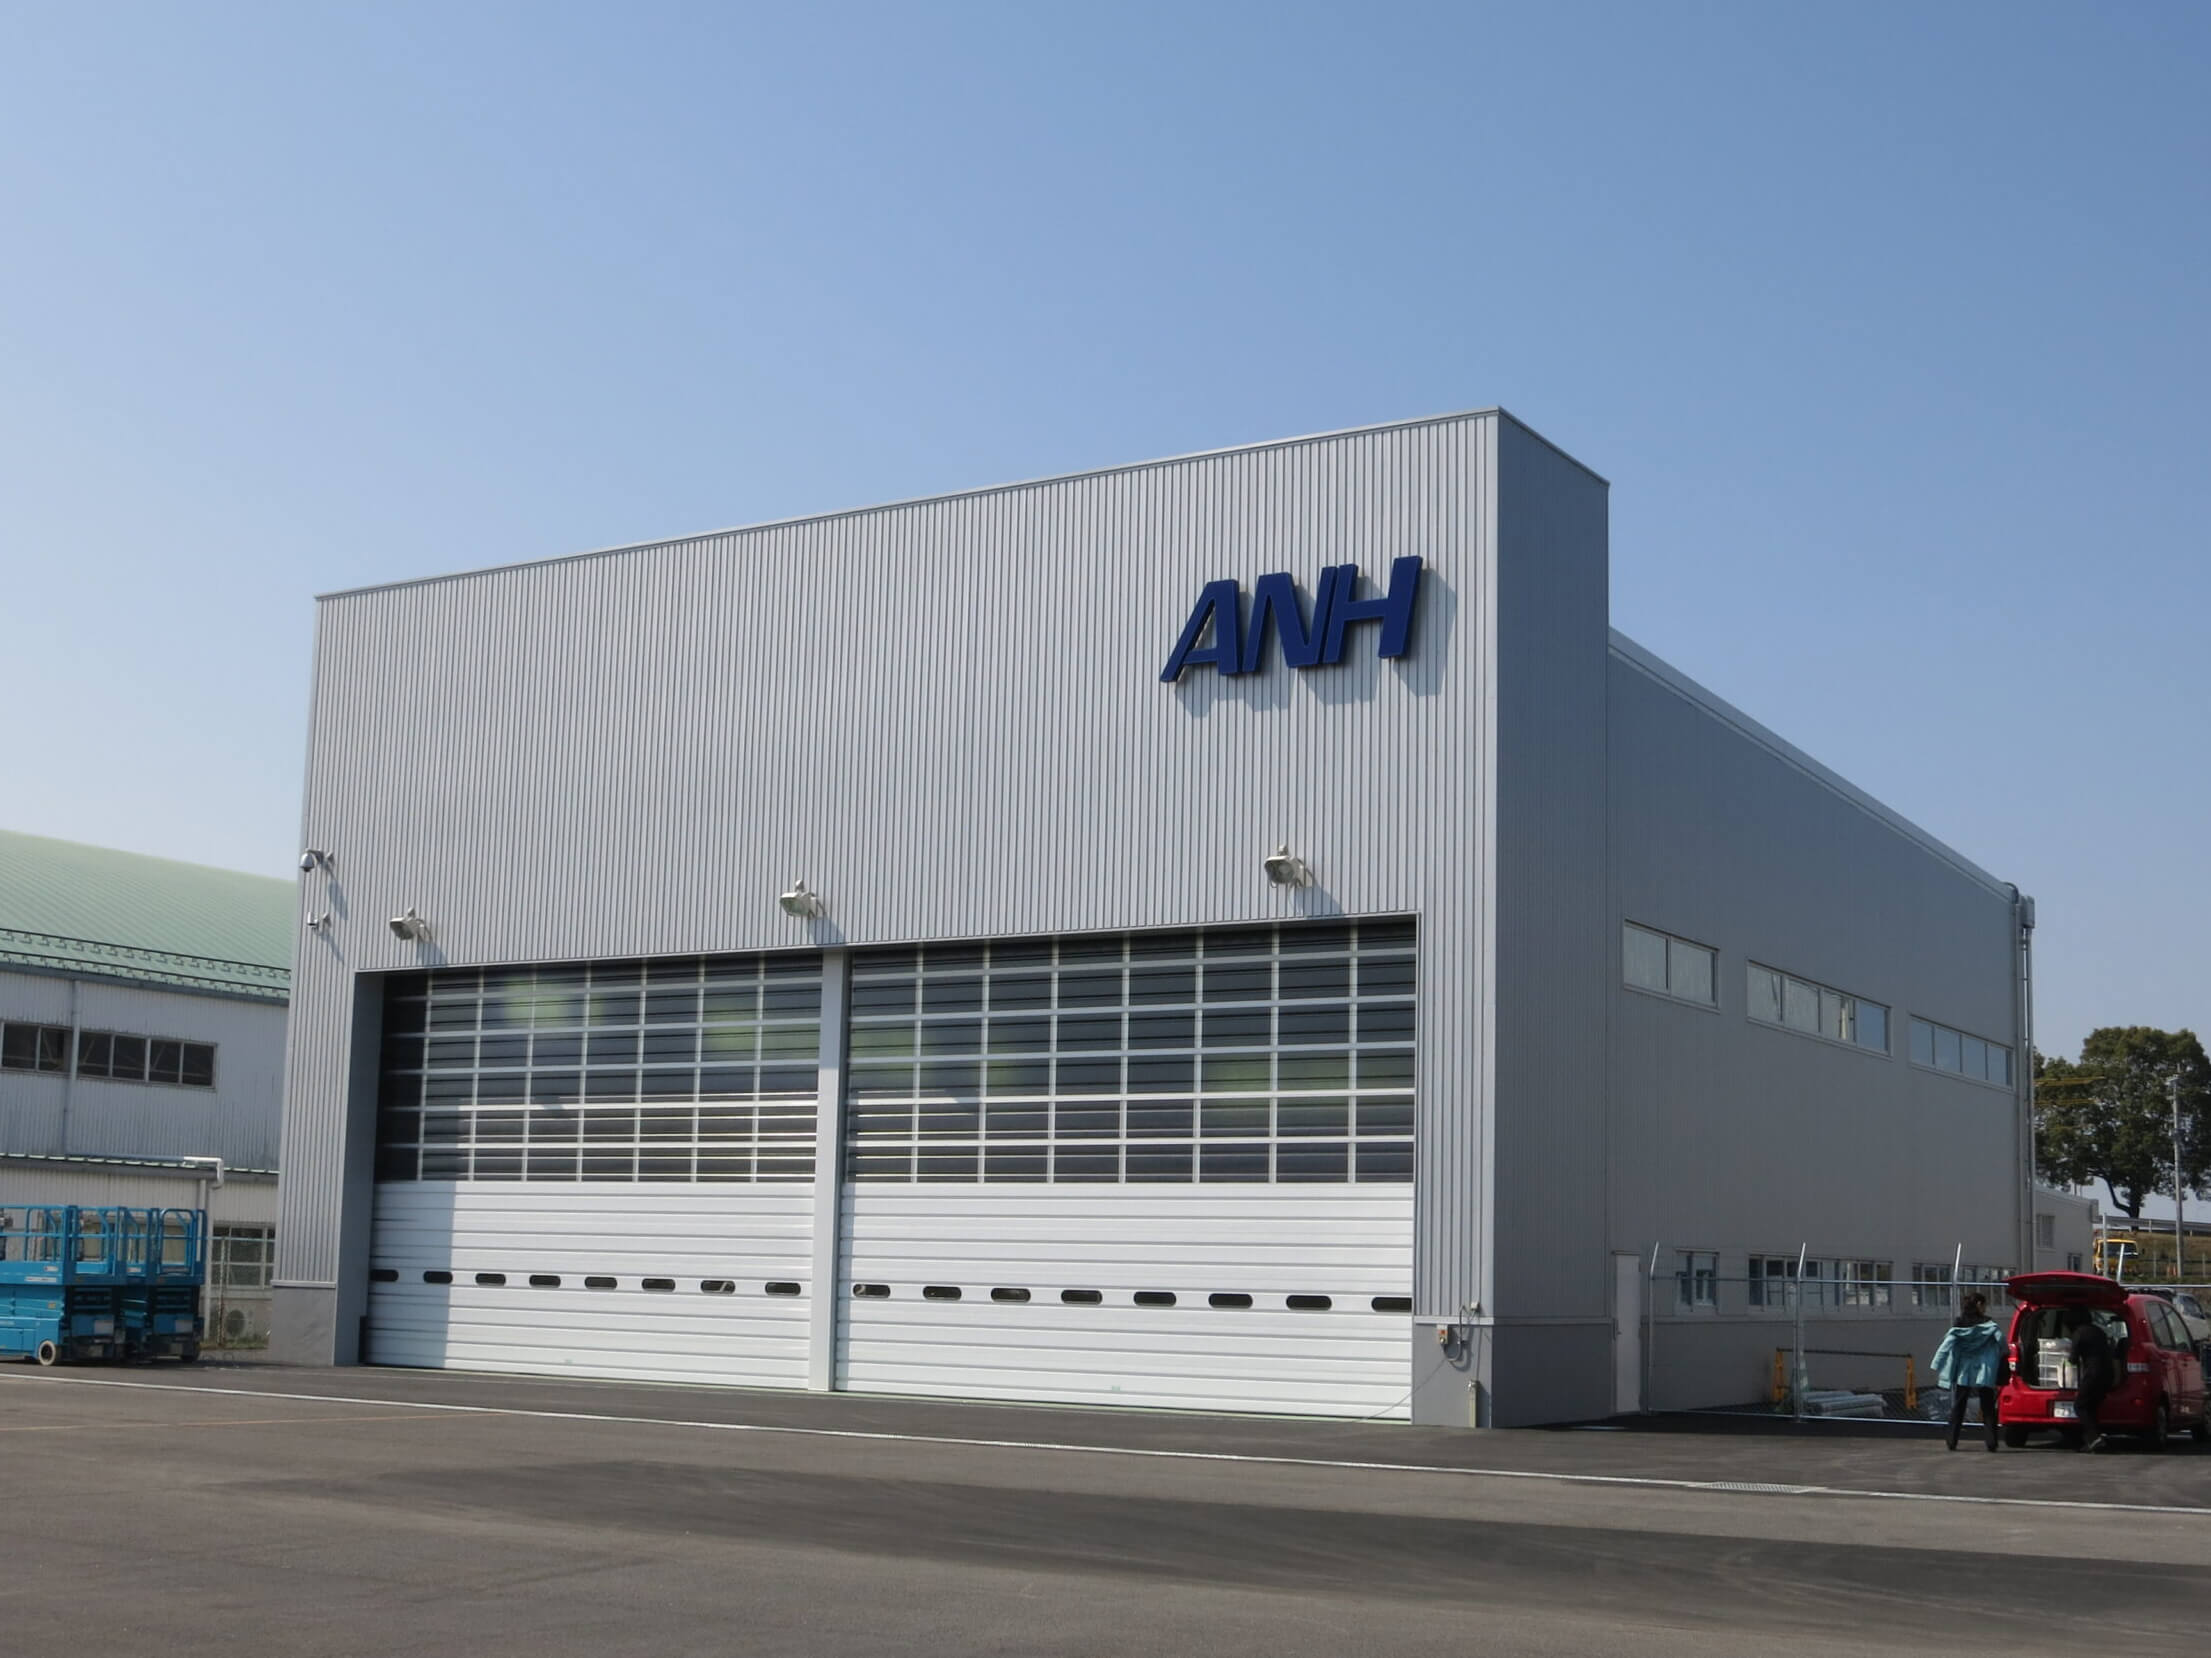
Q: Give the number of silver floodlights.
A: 3